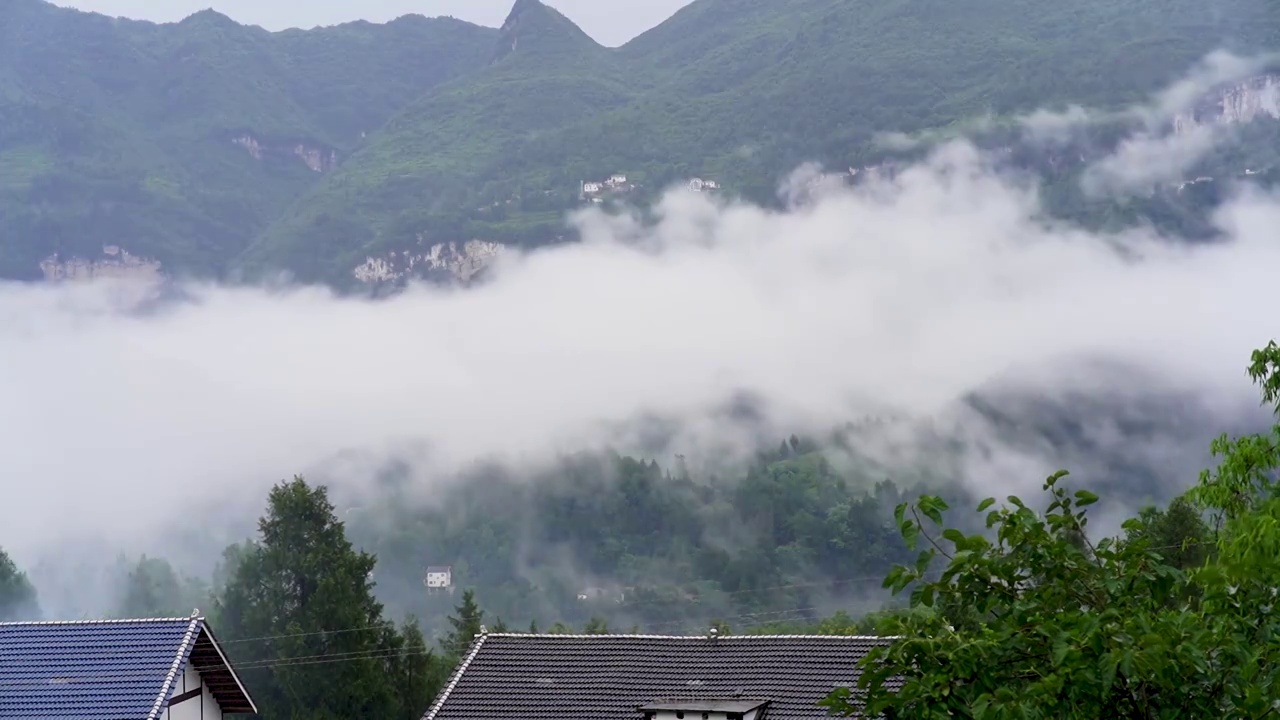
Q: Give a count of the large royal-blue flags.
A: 0